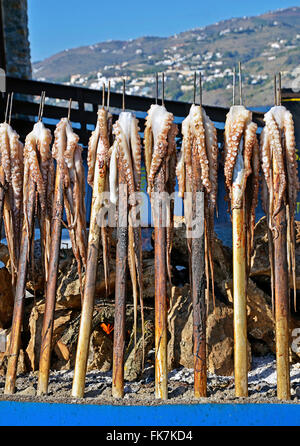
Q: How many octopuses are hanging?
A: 9